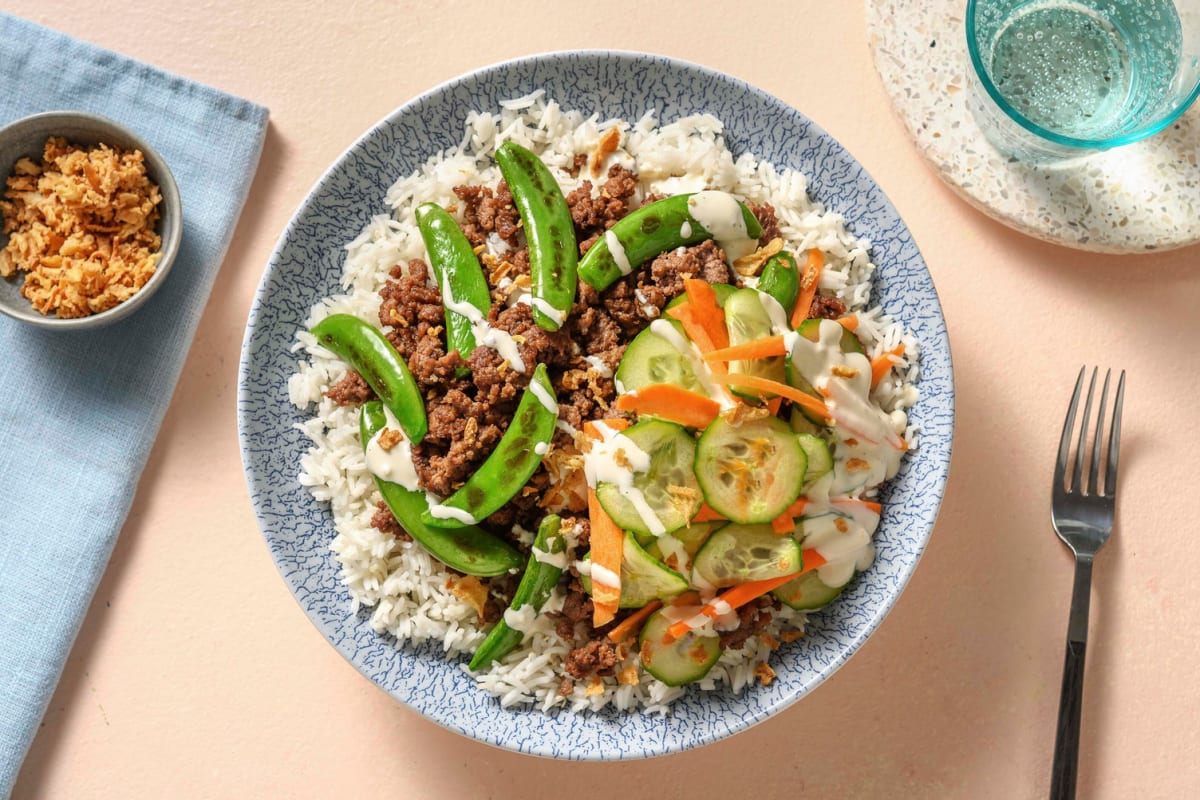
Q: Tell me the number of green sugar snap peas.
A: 8